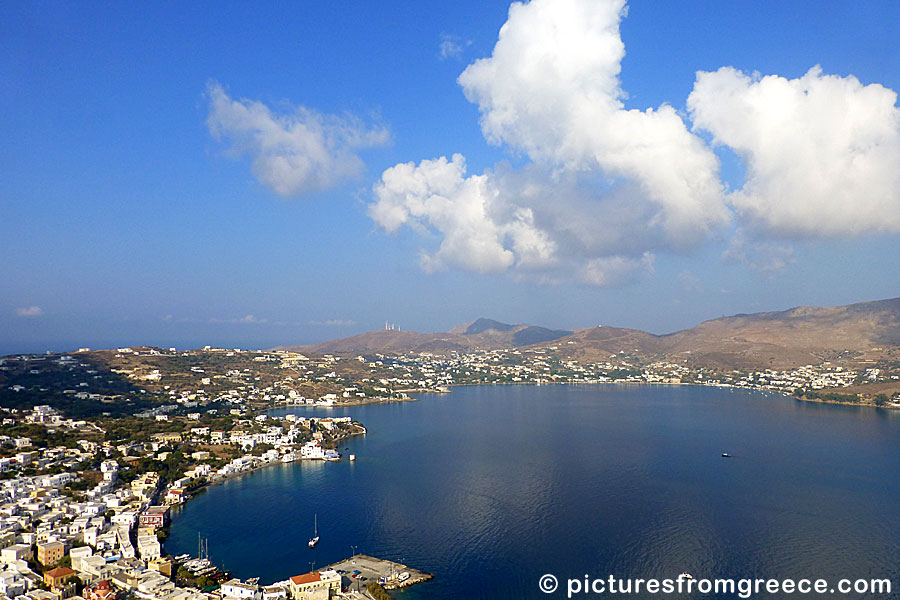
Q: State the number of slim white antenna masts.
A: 4